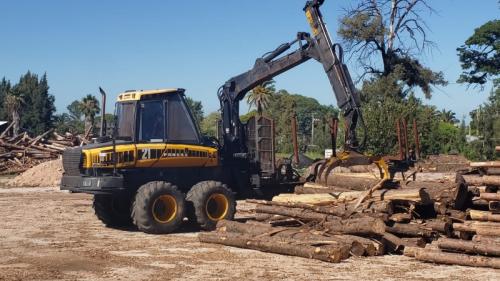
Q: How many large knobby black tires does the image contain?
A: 3